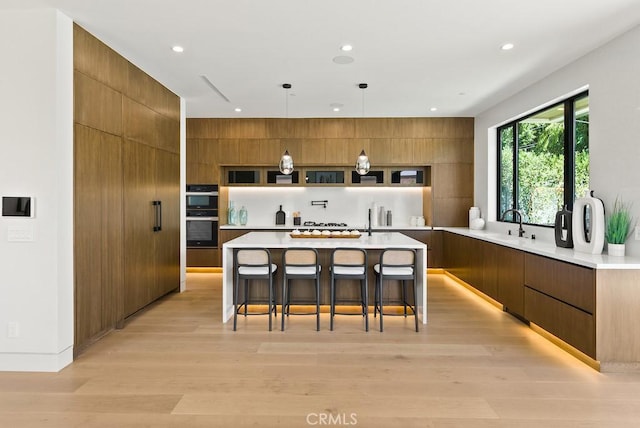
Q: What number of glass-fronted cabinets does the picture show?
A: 5